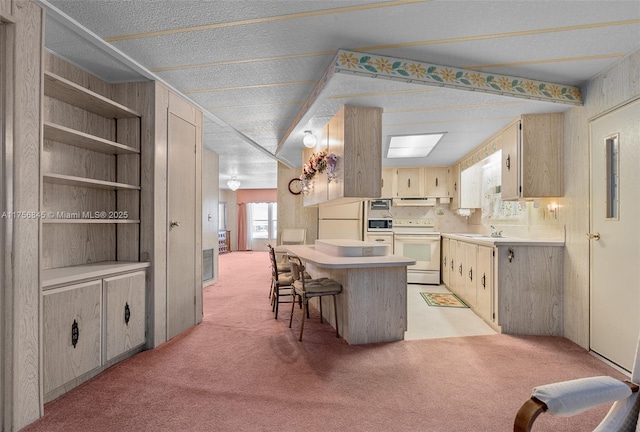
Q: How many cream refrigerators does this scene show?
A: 1